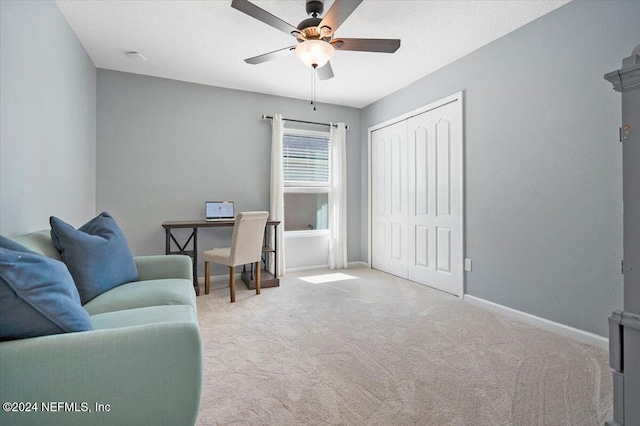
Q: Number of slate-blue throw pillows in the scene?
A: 2